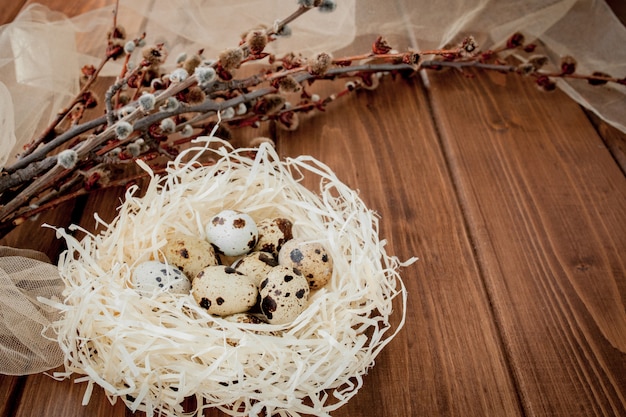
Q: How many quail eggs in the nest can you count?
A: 9